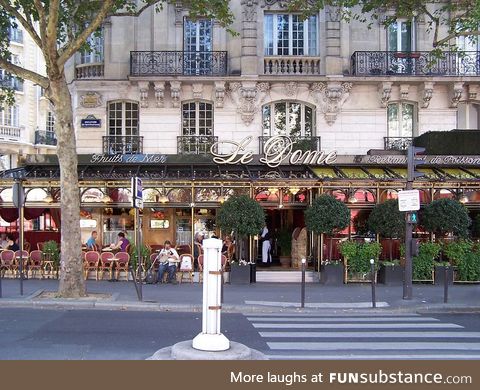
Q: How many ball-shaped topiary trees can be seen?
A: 4